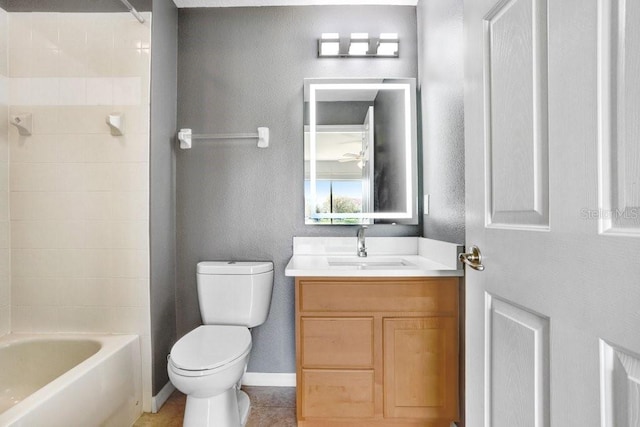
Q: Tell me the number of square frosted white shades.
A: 3